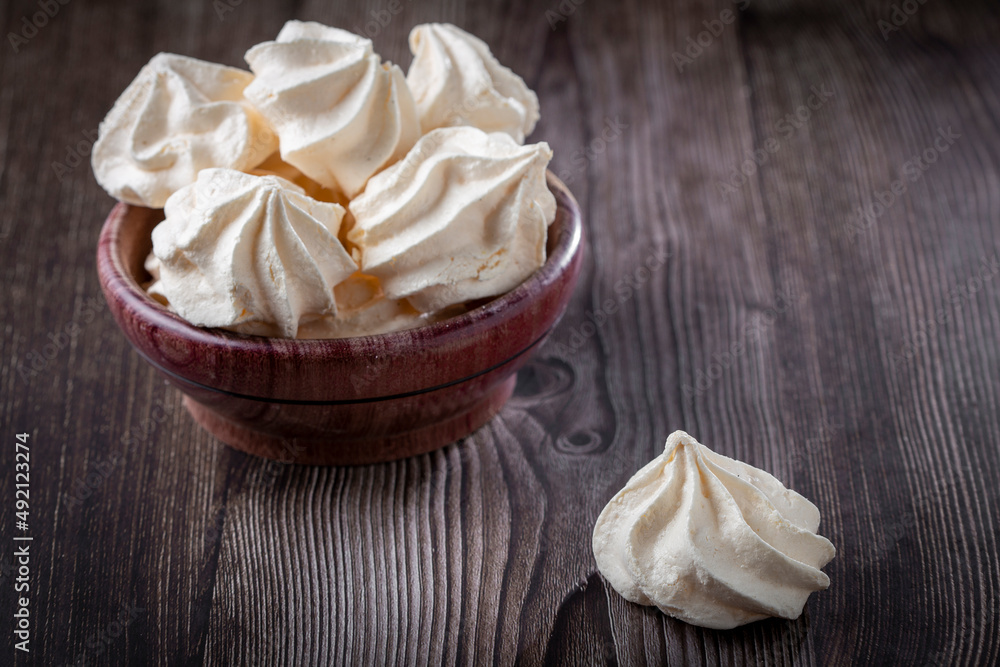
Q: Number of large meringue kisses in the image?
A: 6